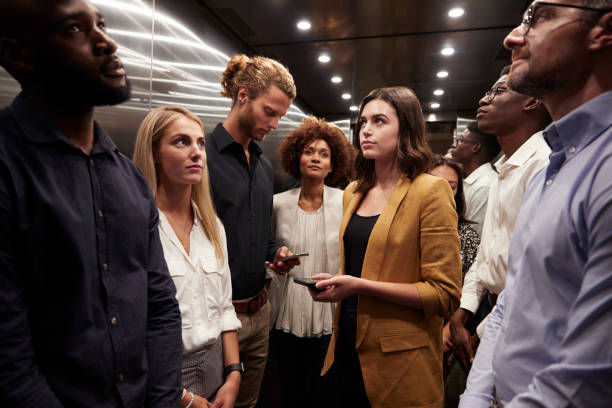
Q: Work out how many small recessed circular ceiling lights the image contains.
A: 10